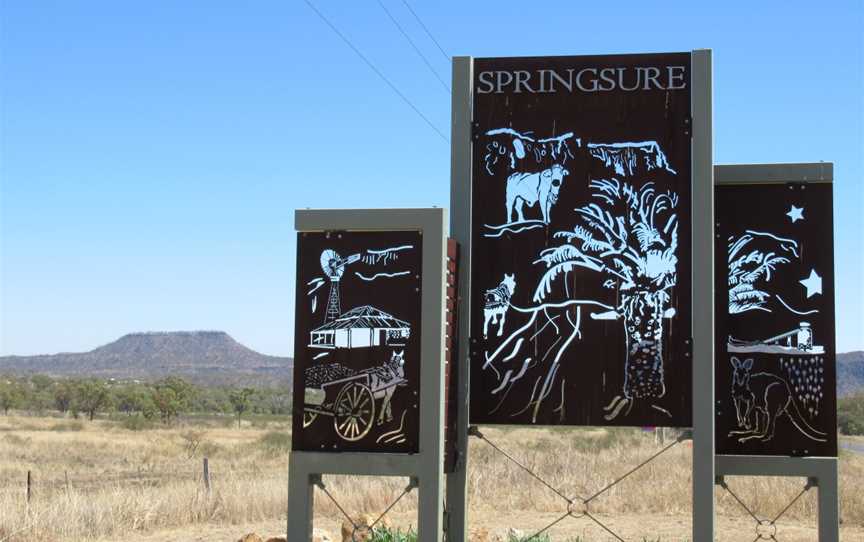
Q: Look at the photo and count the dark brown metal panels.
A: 3